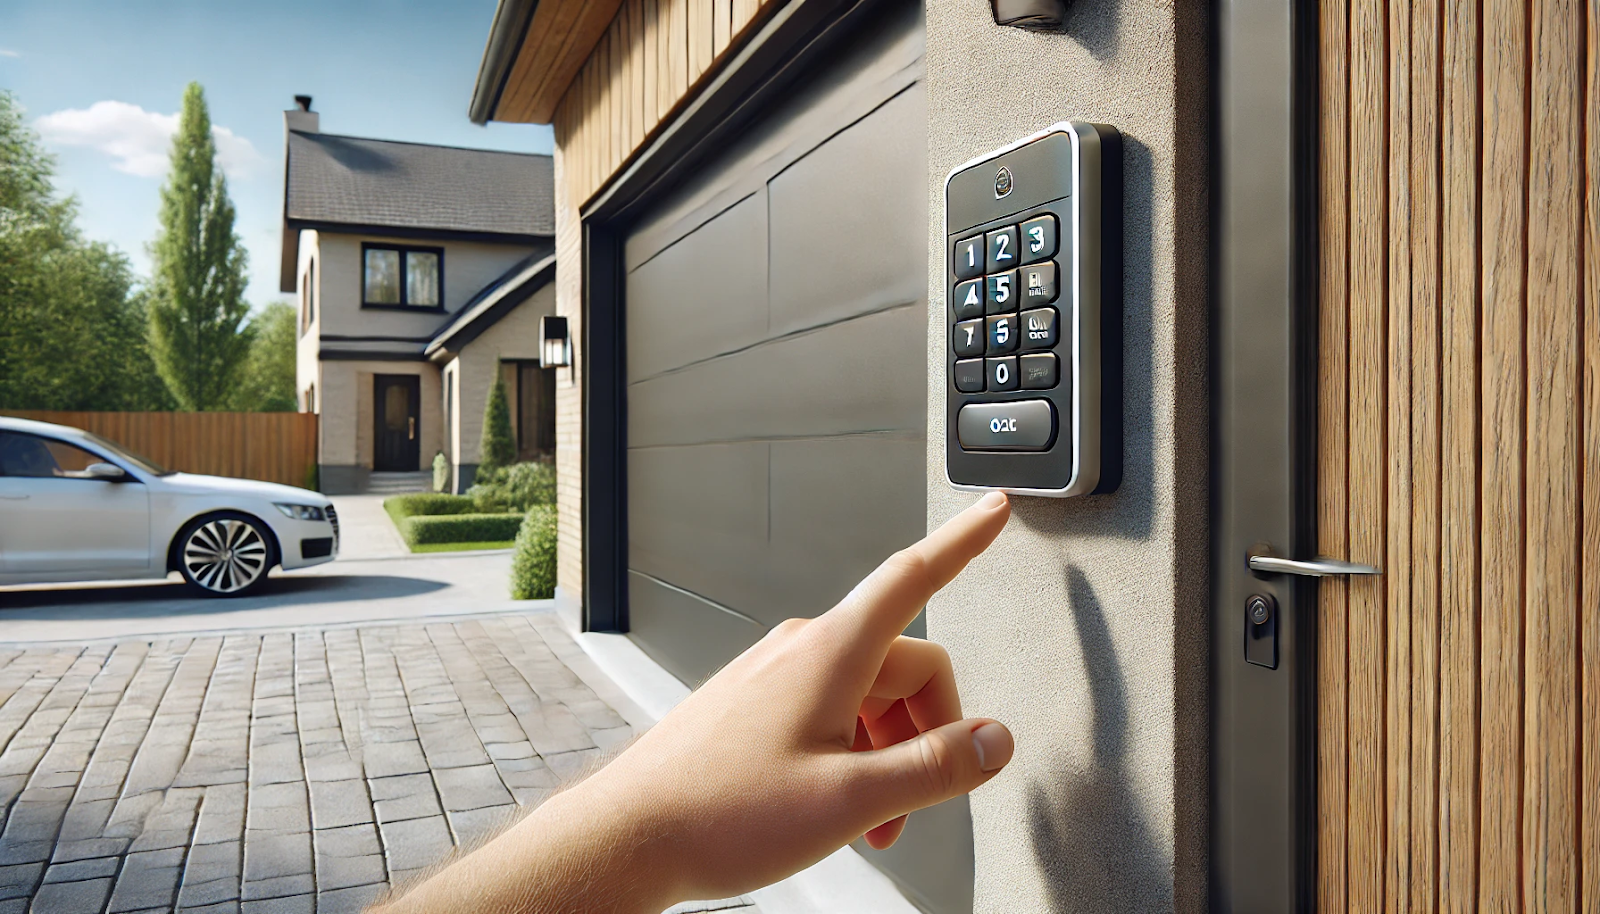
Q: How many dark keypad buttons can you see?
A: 13